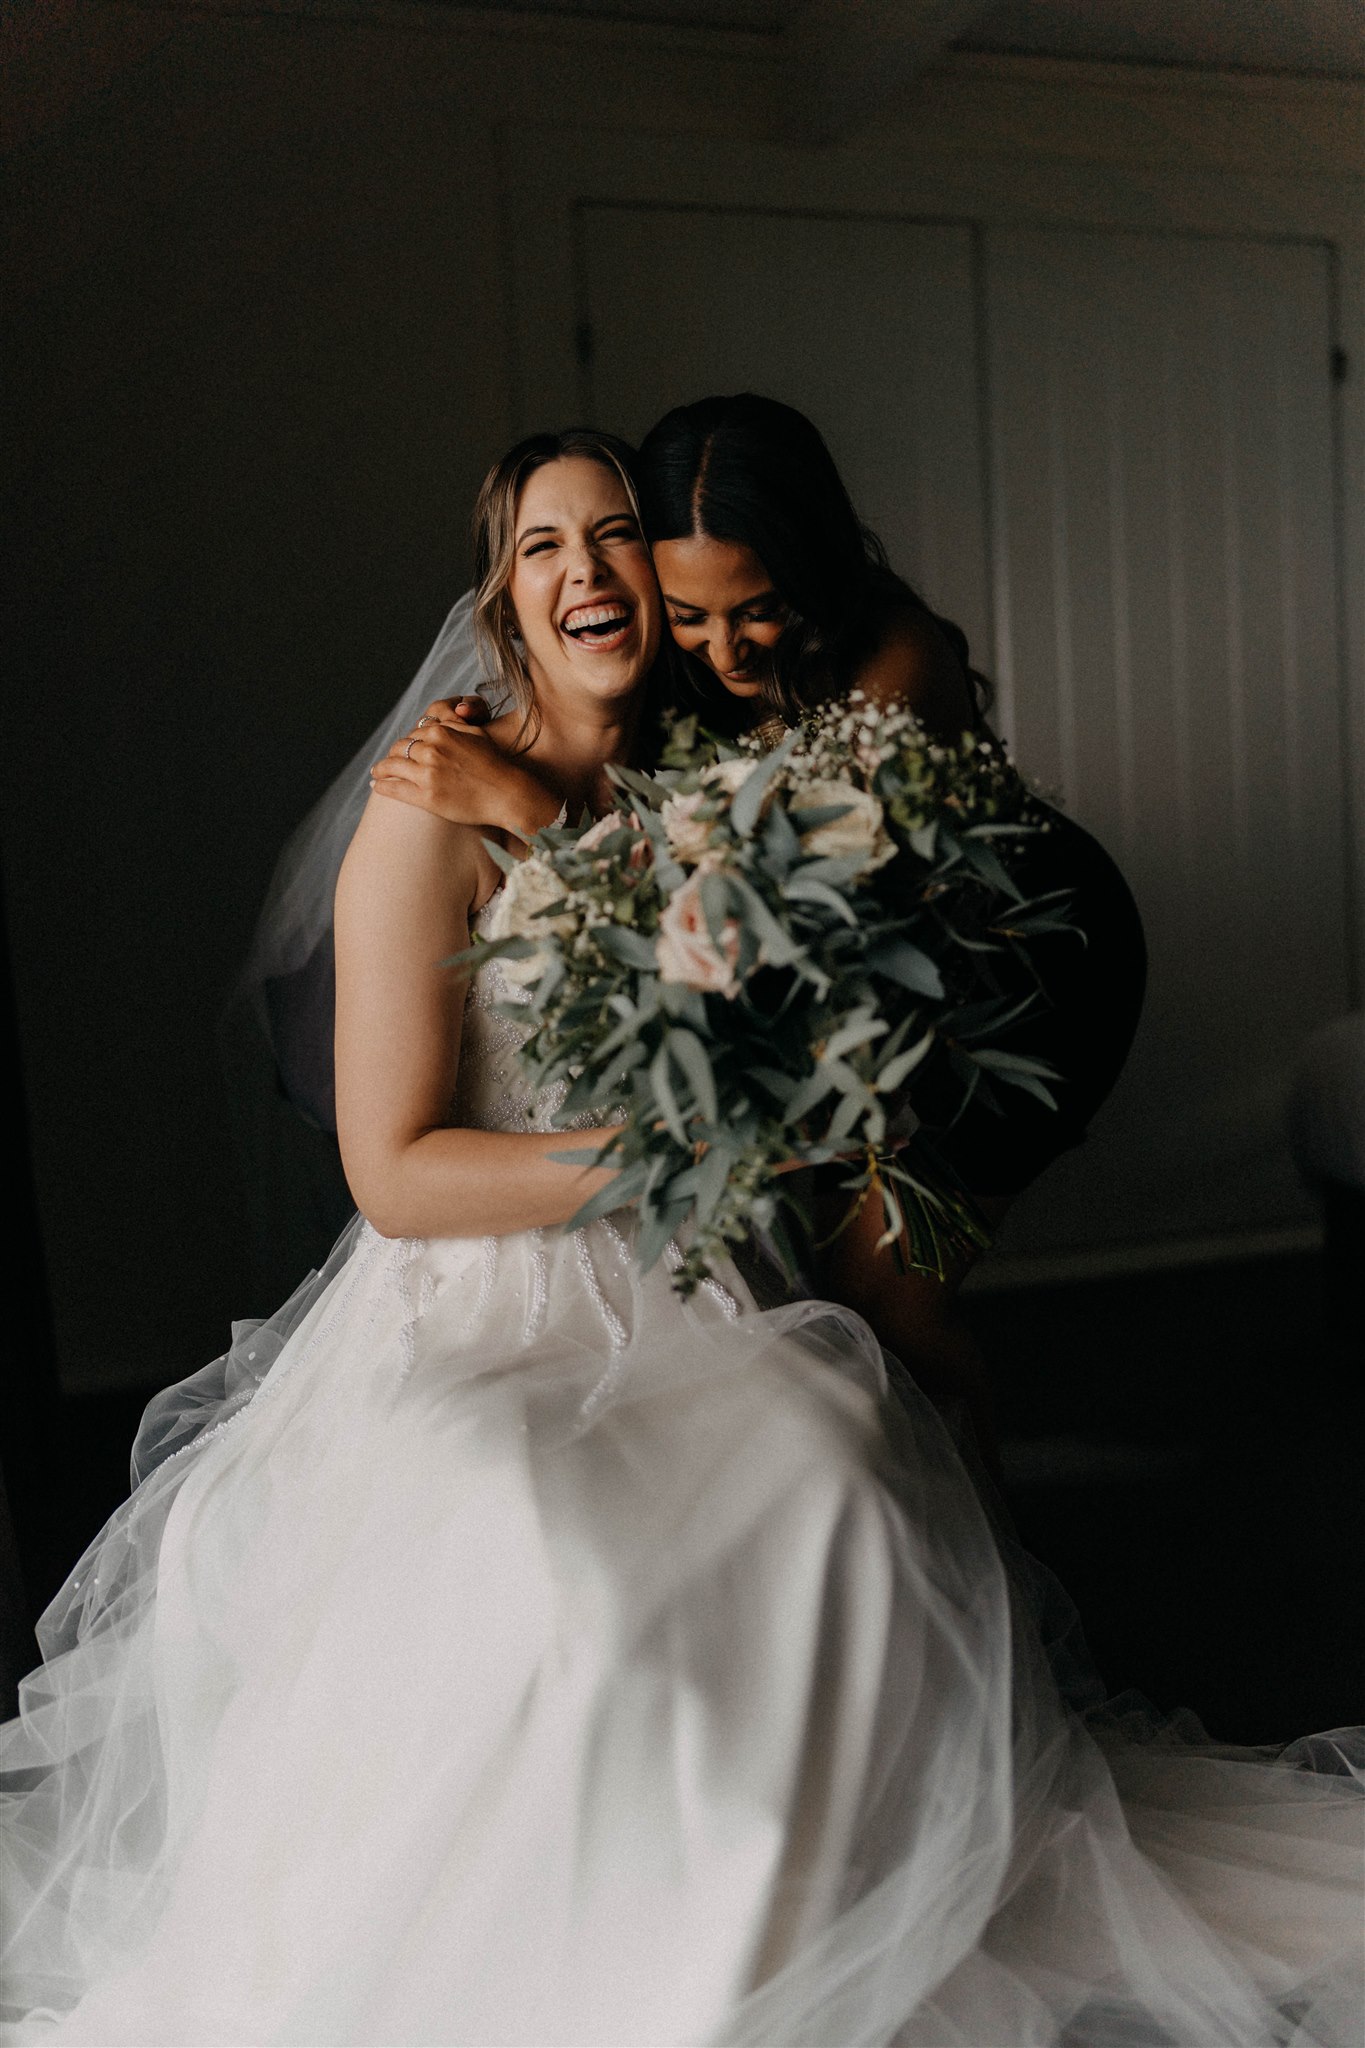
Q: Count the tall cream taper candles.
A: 0